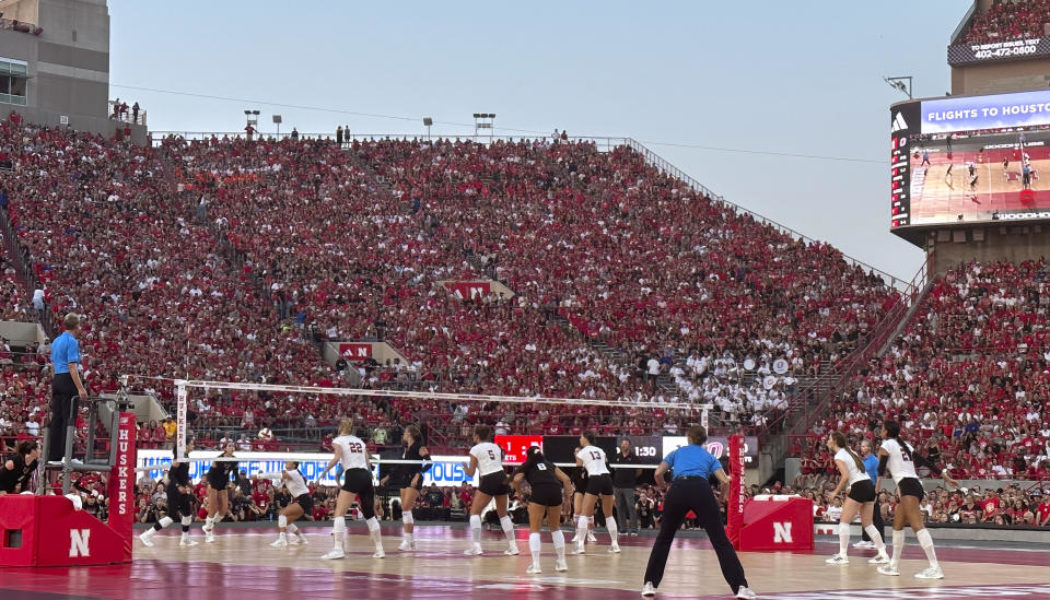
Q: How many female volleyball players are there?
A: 12